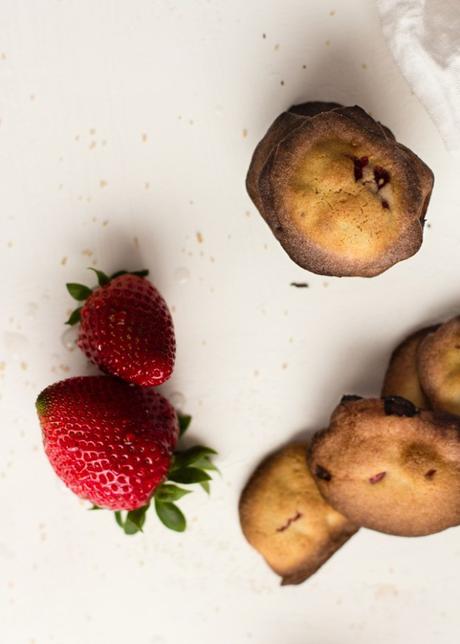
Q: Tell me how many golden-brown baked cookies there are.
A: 5